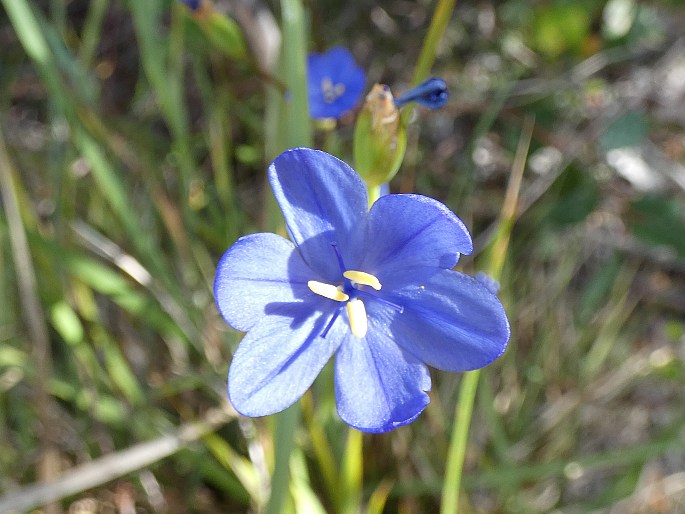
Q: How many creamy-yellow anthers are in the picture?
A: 3